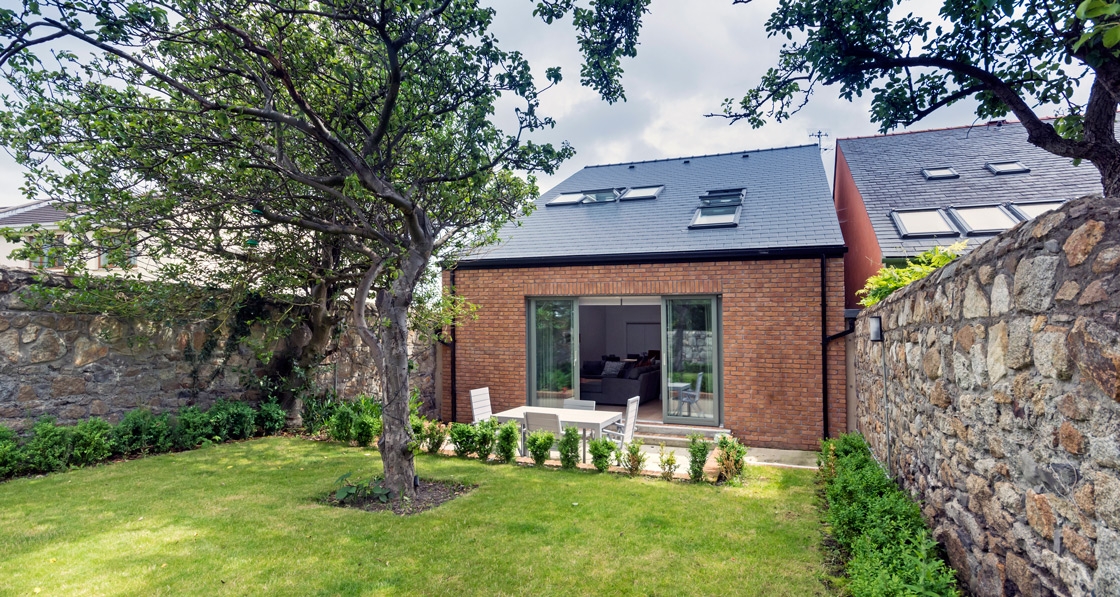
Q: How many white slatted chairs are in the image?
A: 4